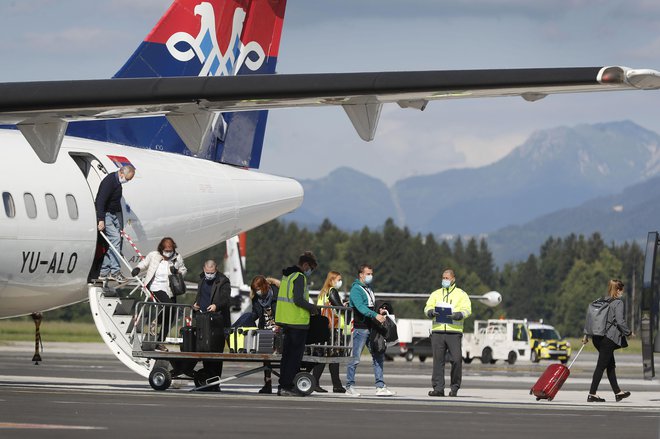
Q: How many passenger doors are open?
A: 1